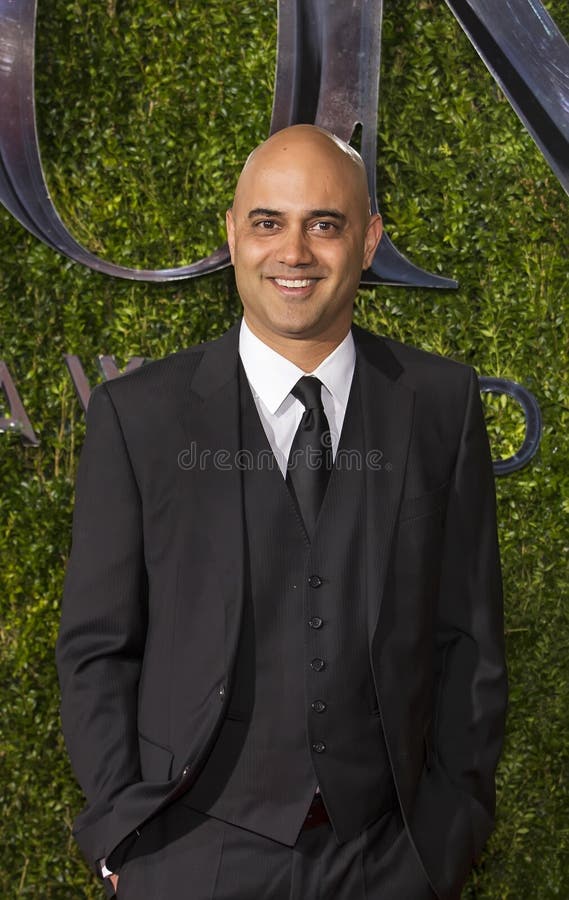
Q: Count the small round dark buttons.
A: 5